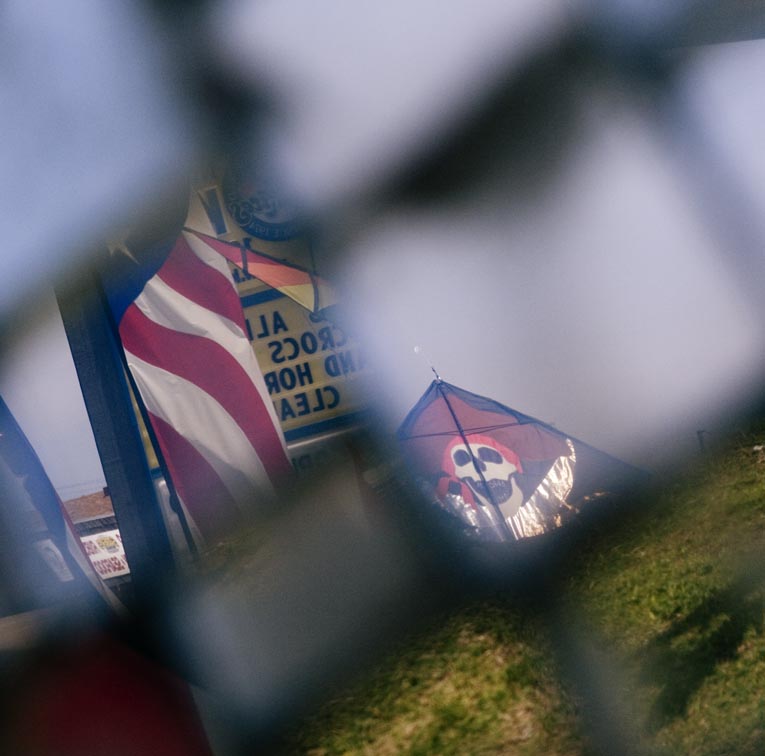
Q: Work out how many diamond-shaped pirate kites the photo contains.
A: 1